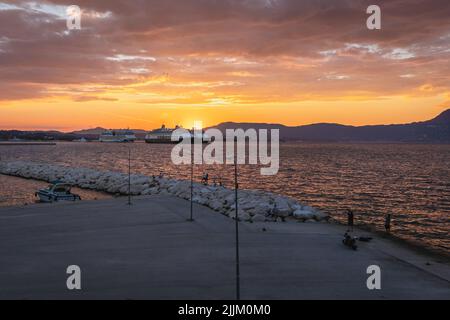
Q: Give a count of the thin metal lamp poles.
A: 3